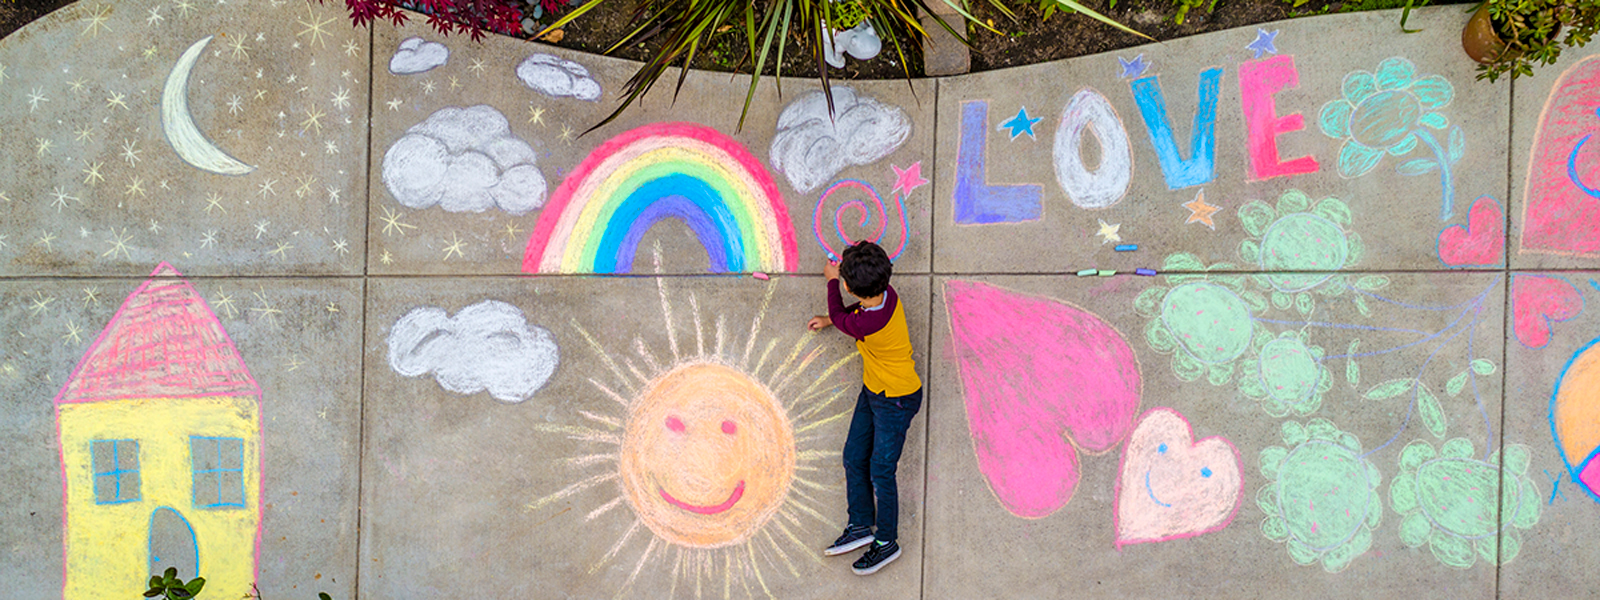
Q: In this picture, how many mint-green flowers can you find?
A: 5